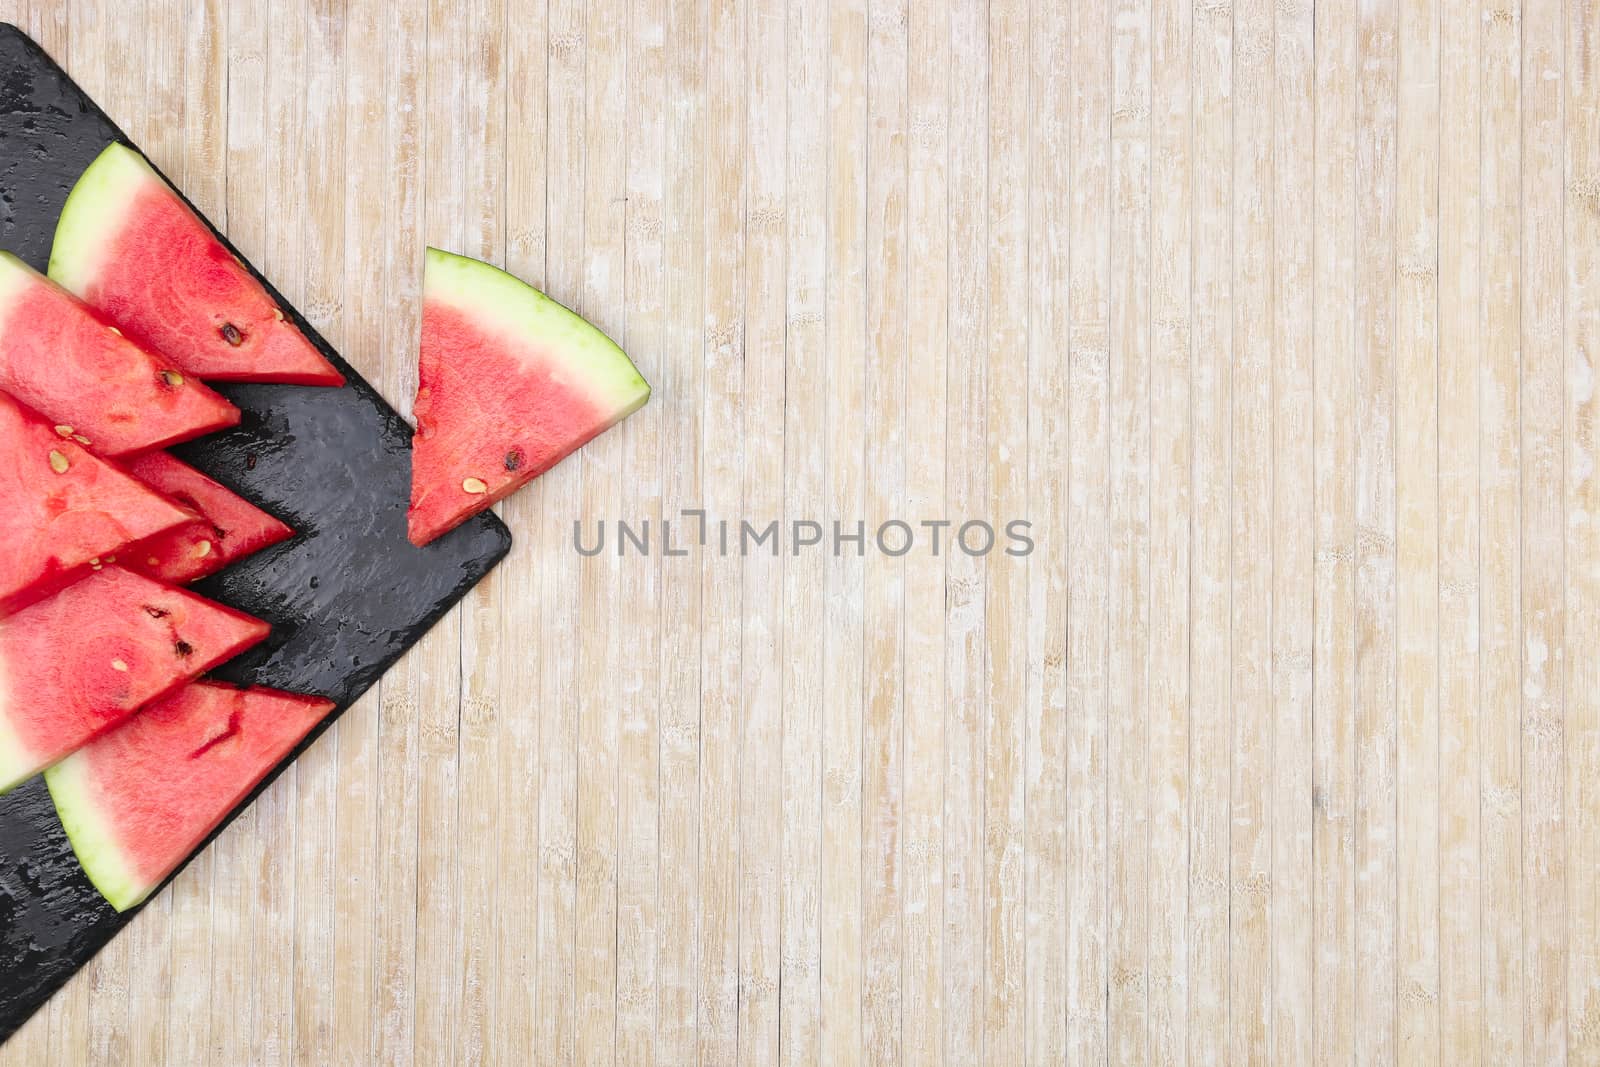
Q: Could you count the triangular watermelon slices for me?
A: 7